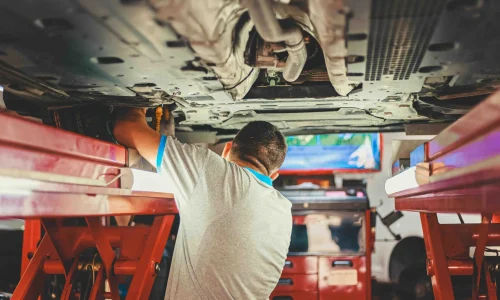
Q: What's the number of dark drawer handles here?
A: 4